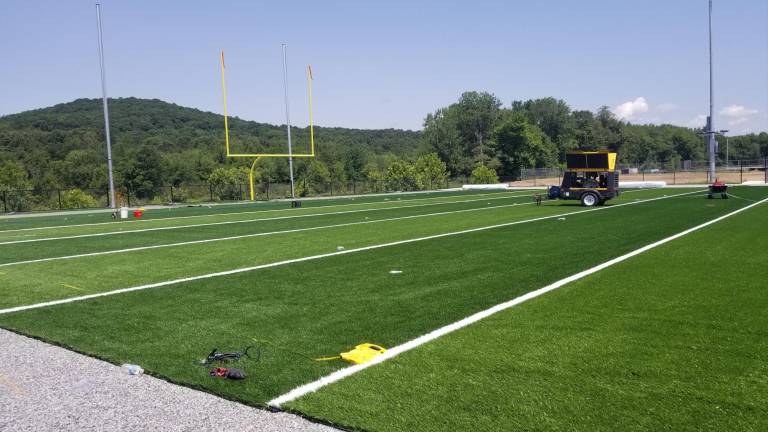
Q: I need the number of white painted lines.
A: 5